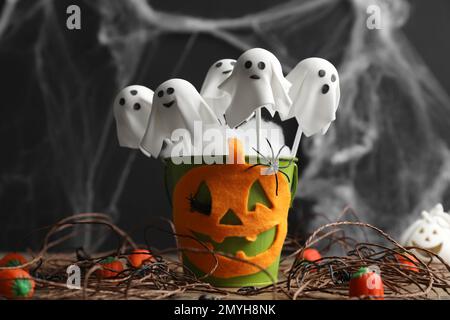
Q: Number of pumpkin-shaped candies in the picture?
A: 7